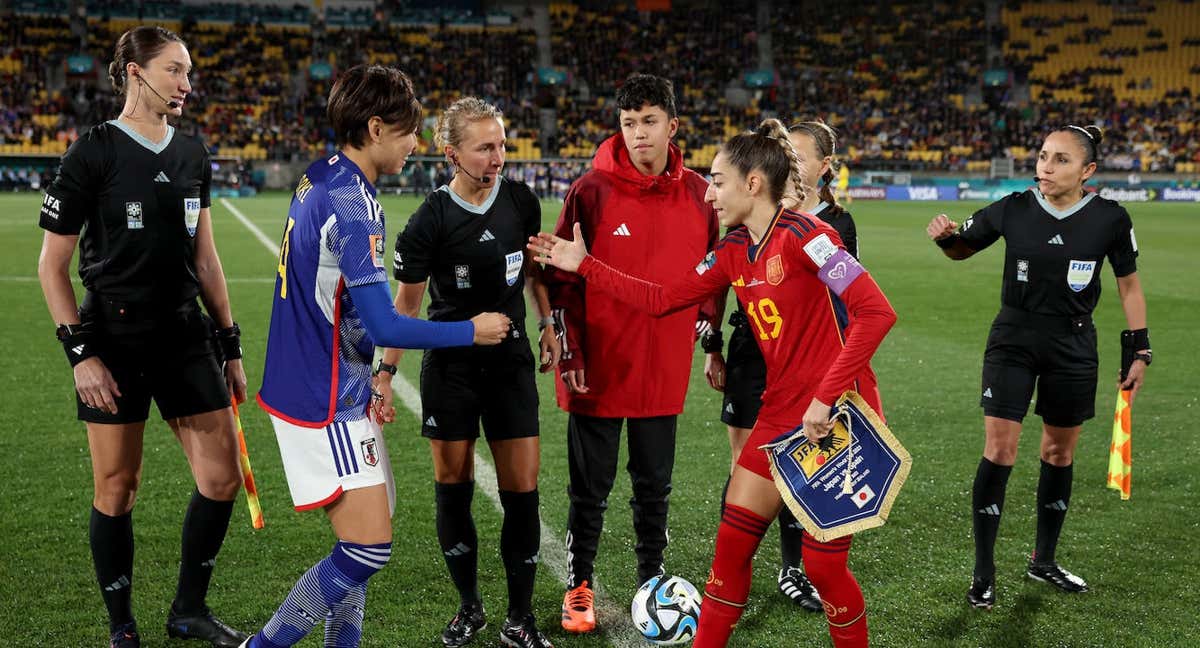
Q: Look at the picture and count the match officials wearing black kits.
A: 4